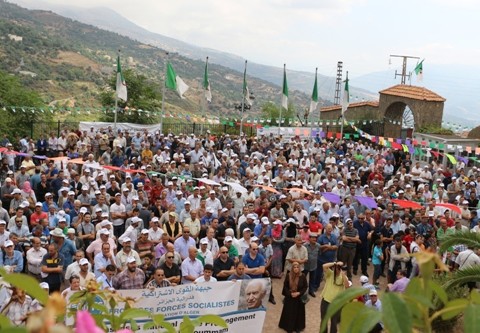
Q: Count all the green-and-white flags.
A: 8